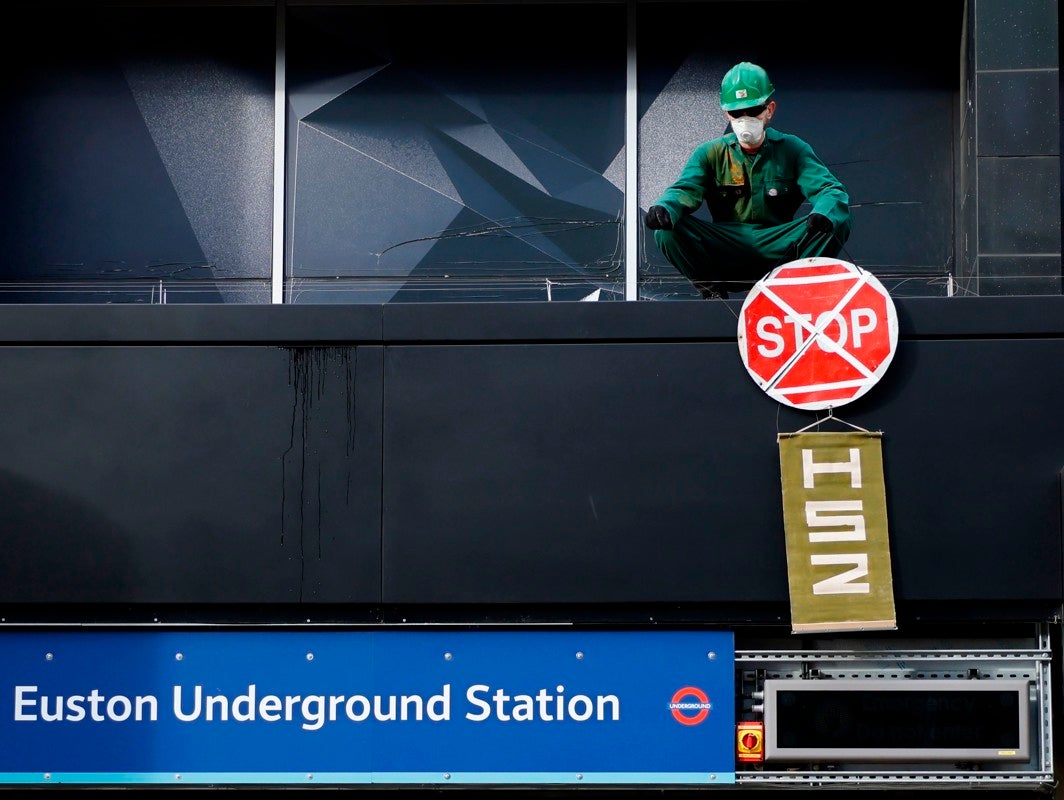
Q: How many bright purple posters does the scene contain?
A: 0